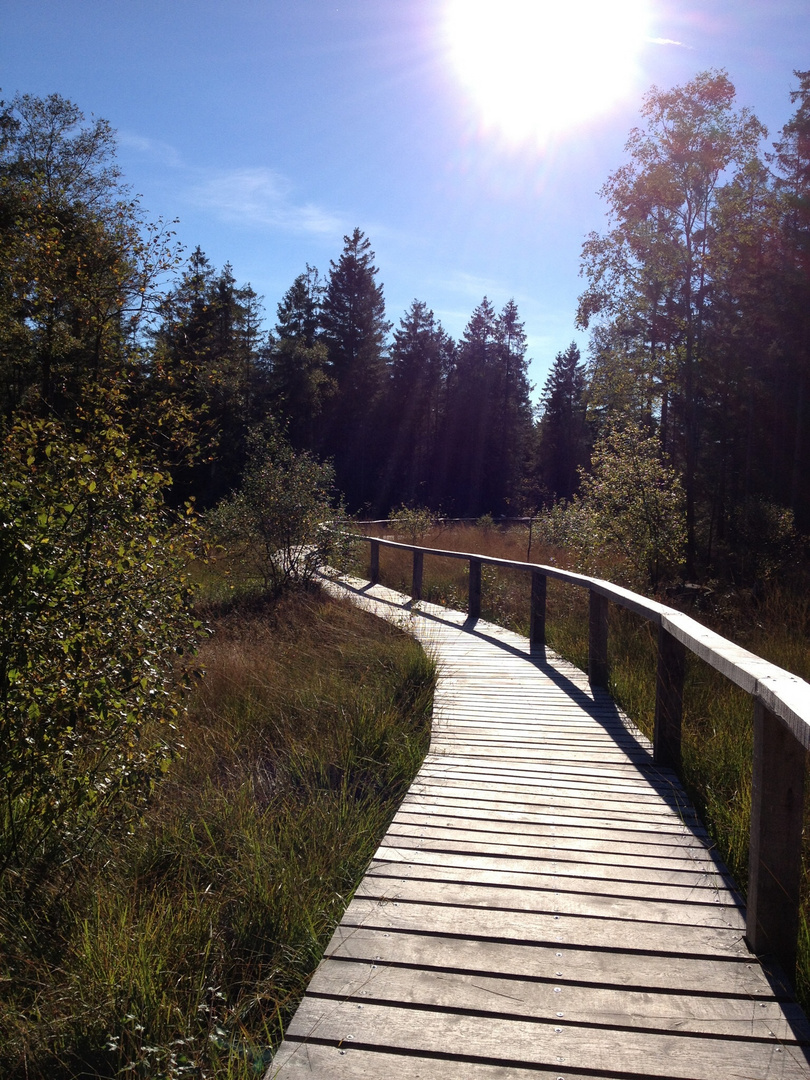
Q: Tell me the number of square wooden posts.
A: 7